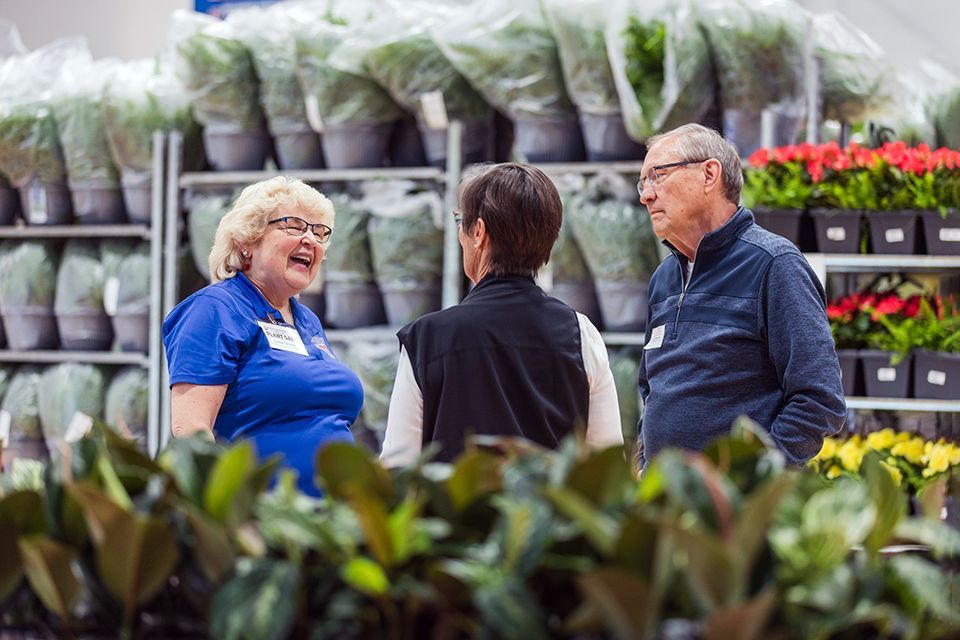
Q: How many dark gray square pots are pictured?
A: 7